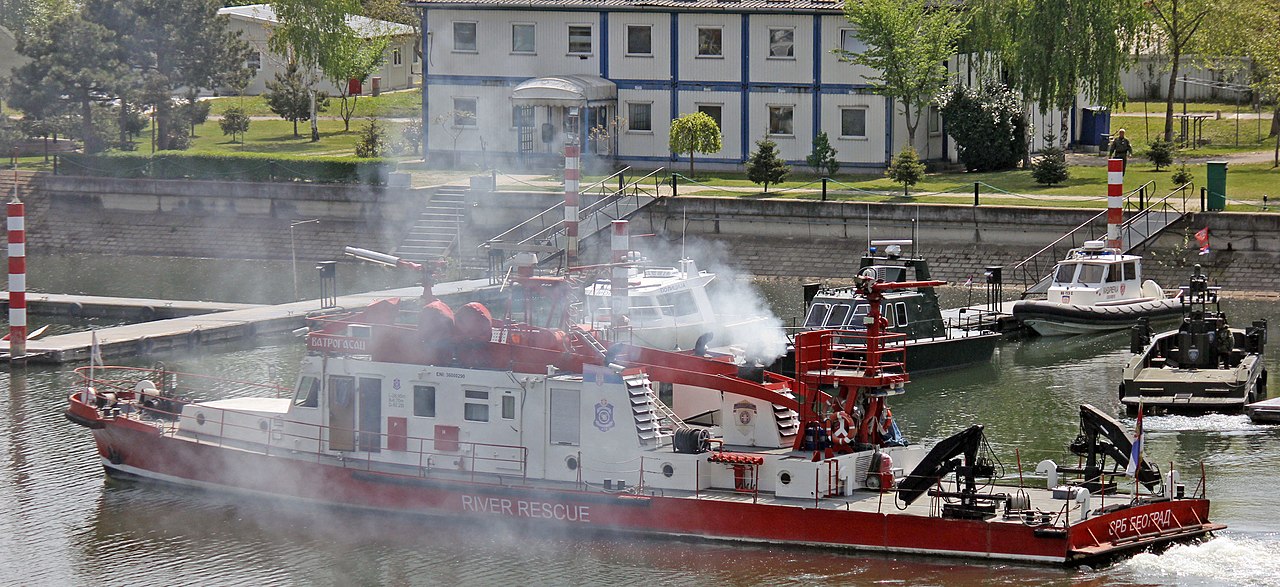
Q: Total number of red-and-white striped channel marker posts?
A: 4